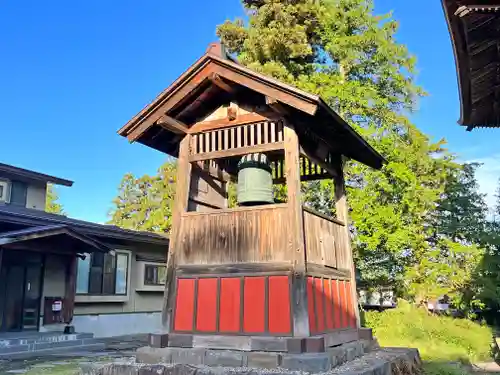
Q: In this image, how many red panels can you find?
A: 11